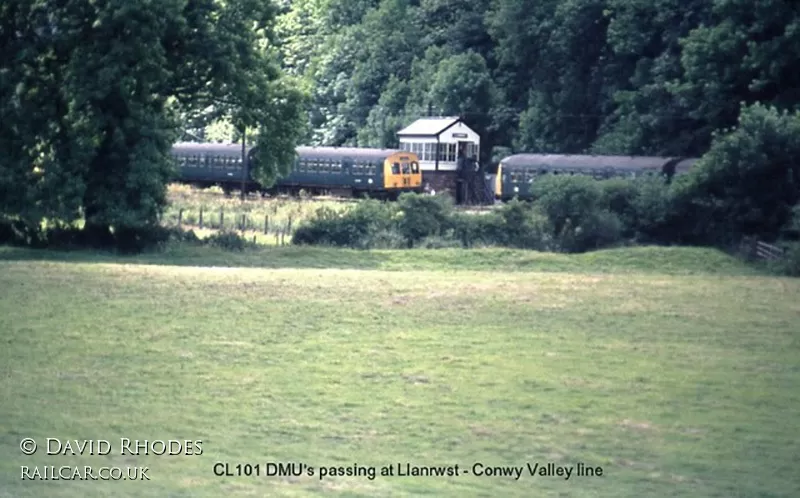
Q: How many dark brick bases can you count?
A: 1